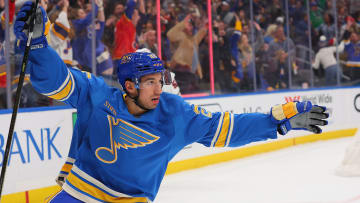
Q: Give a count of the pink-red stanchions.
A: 2